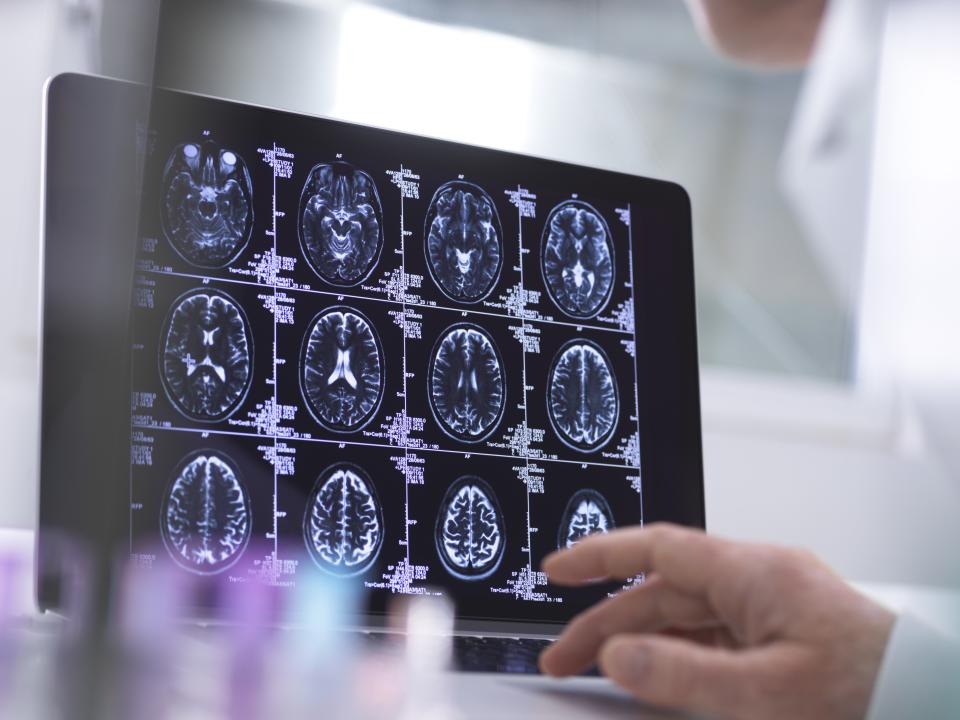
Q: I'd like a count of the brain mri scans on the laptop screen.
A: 12